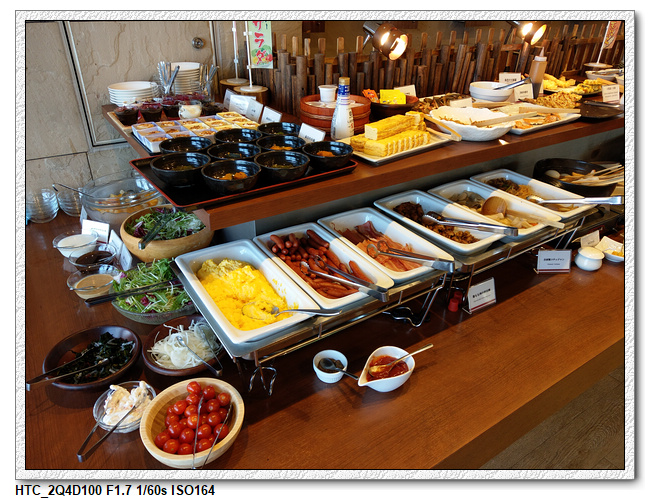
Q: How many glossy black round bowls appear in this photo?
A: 9